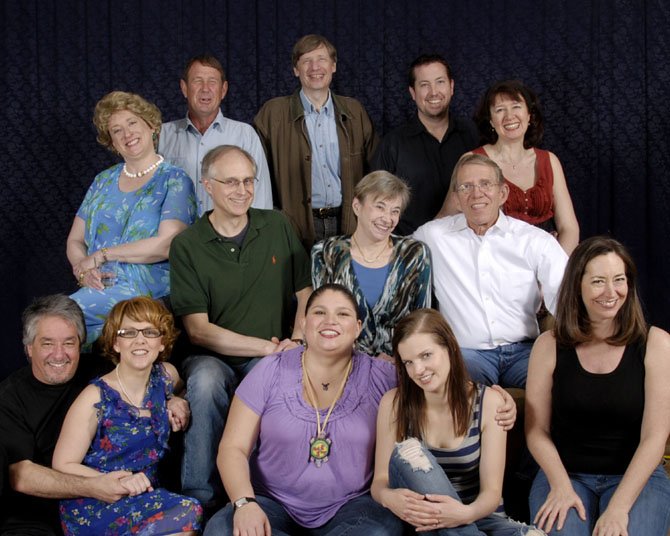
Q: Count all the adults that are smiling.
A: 13